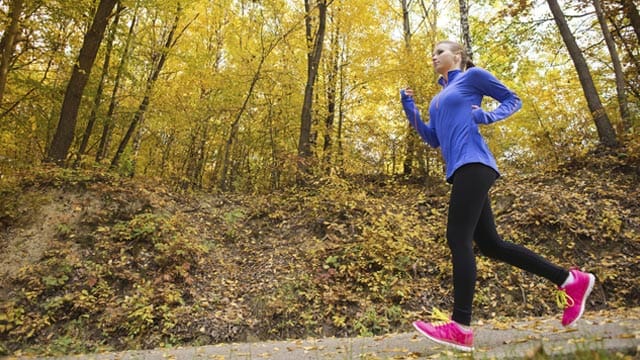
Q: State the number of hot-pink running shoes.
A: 2